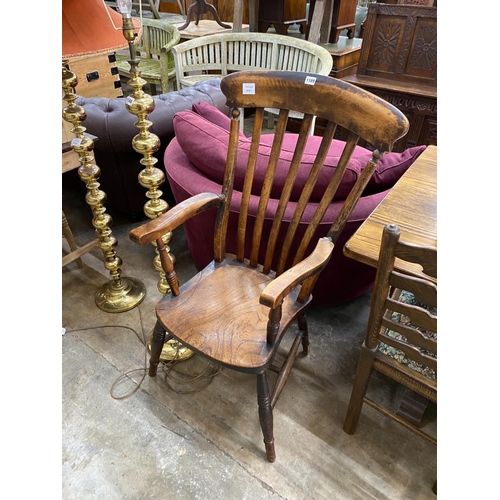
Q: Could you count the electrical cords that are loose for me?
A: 2